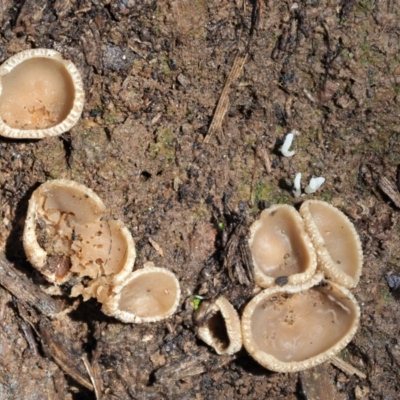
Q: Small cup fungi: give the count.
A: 8